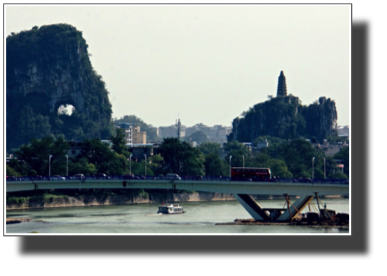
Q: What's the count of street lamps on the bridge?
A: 8